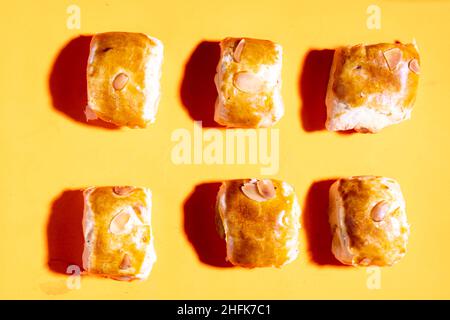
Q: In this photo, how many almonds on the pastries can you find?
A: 11